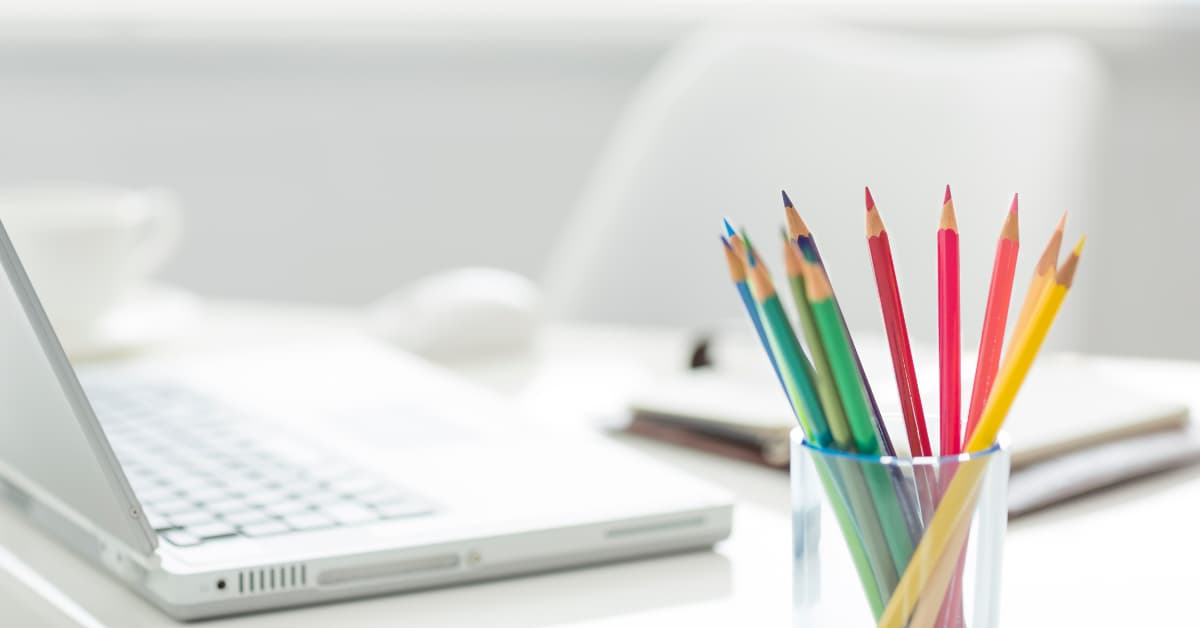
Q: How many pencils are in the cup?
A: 12